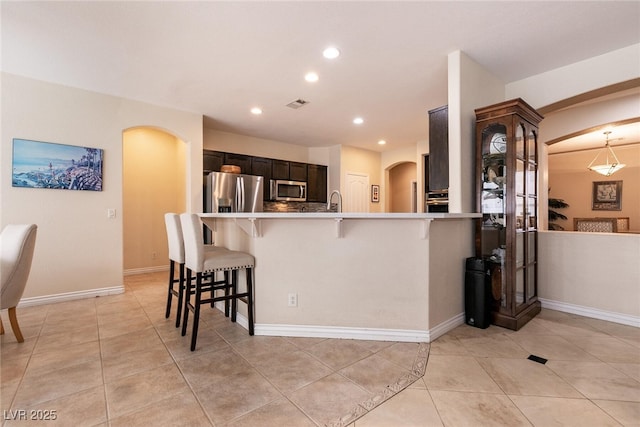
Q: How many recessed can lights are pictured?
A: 5